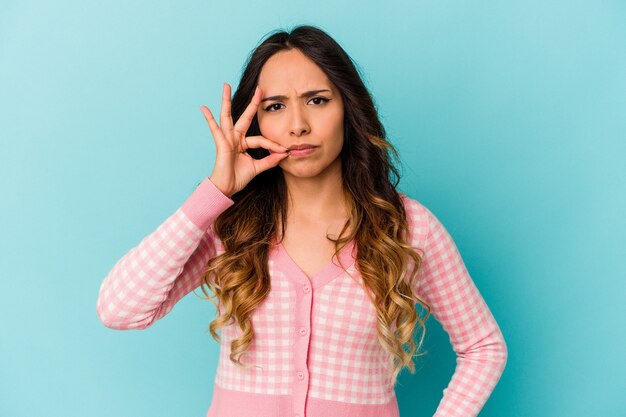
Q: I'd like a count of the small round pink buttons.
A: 3